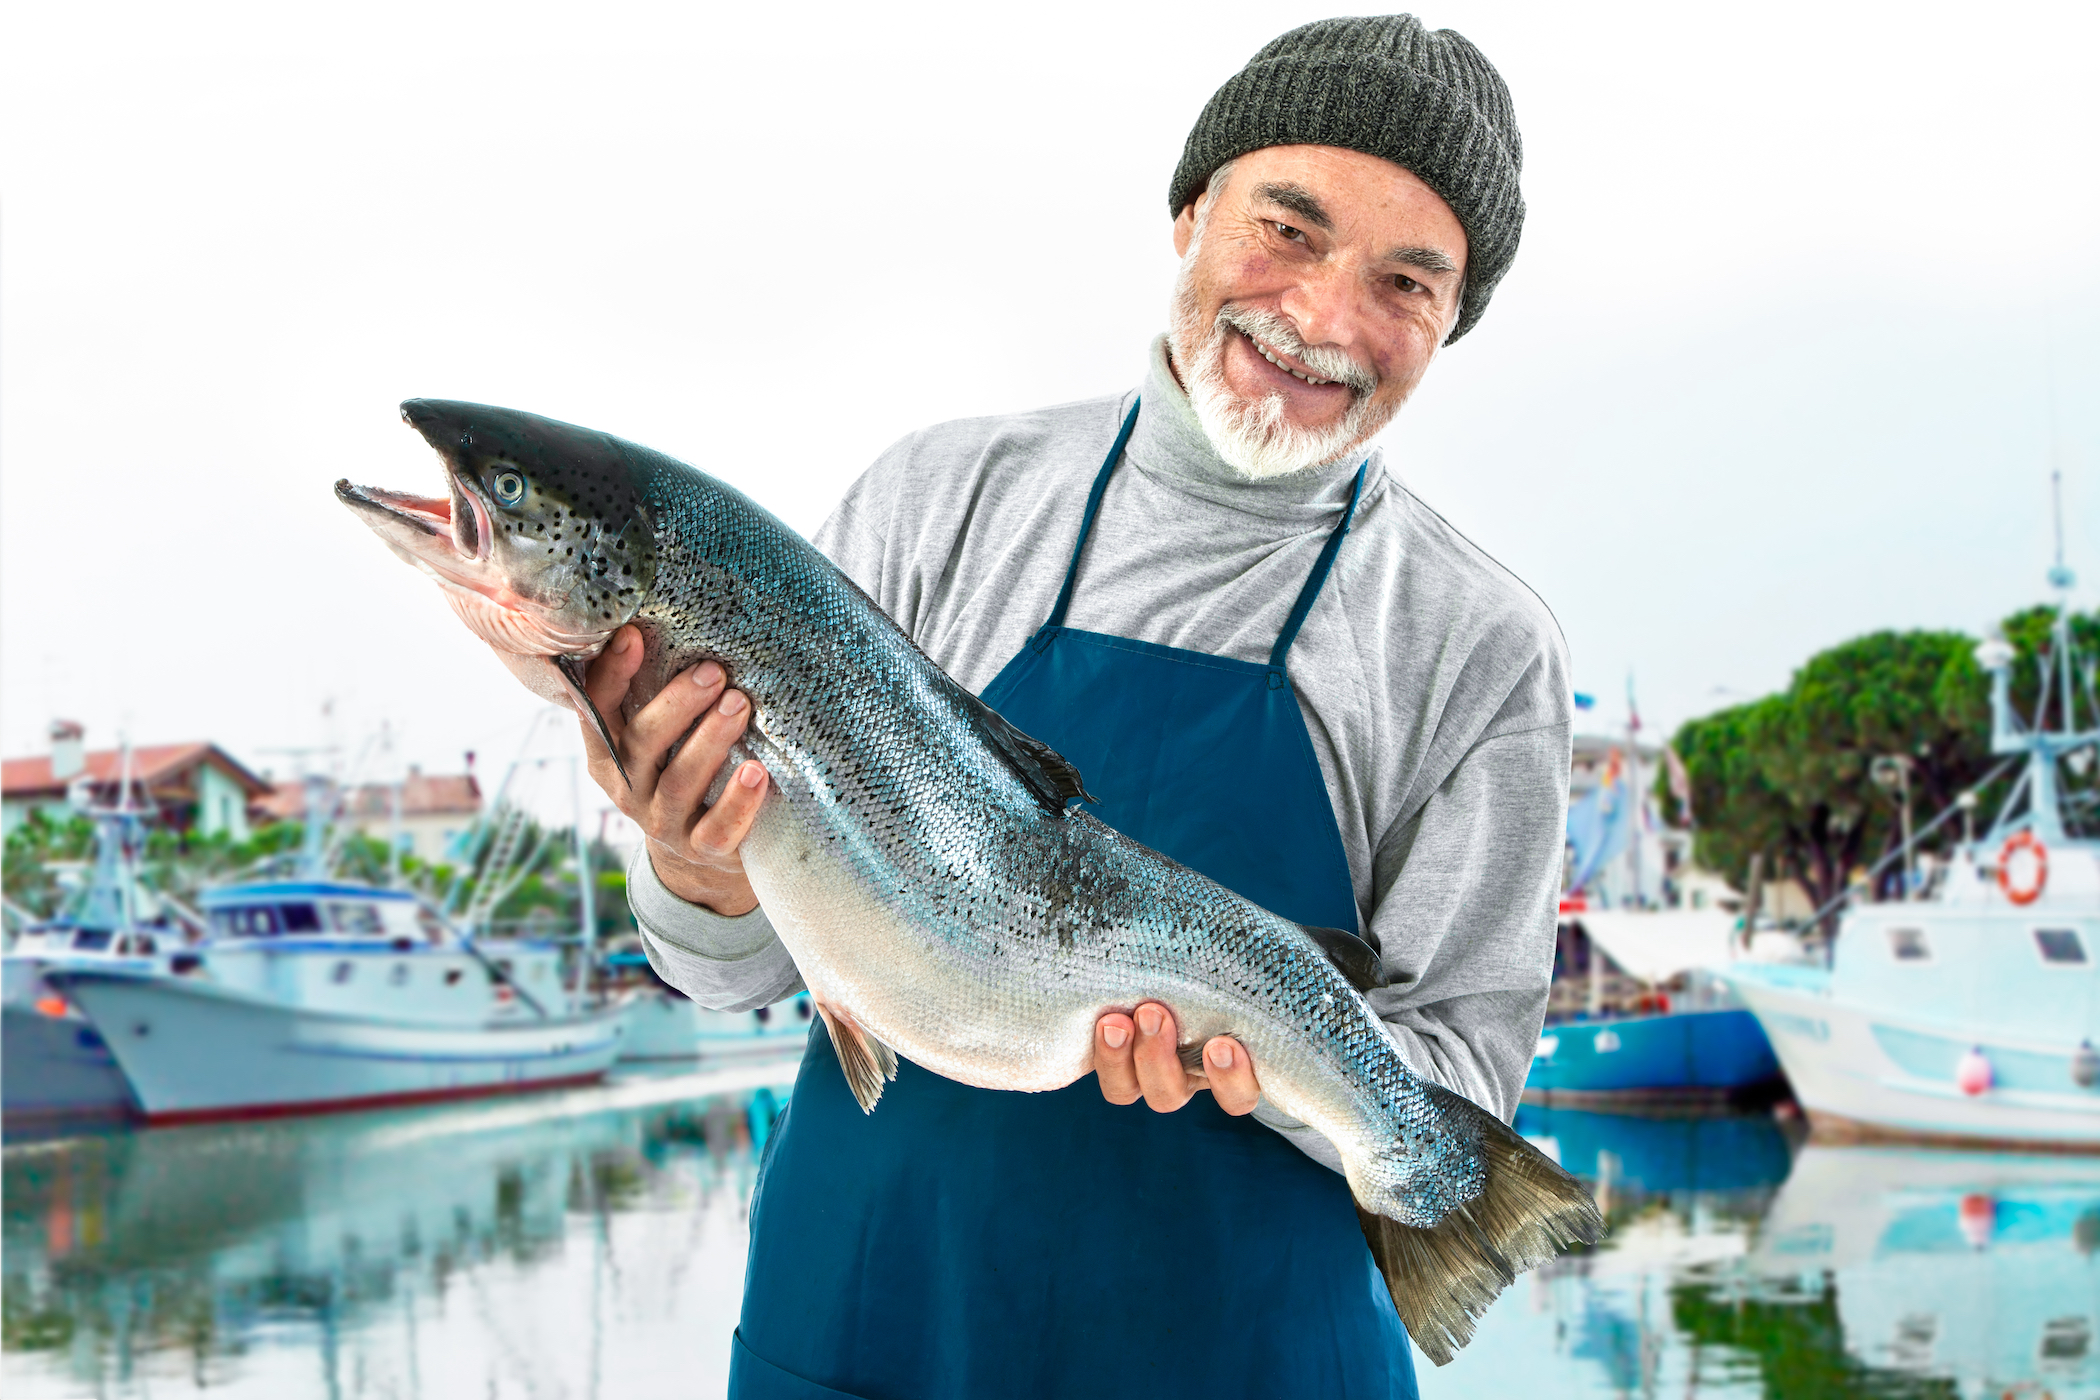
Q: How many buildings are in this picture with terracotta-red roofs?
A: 2